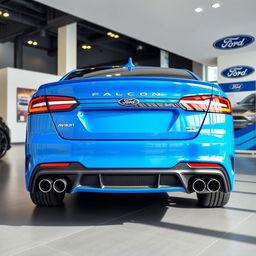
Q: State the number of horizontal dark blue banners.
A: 1